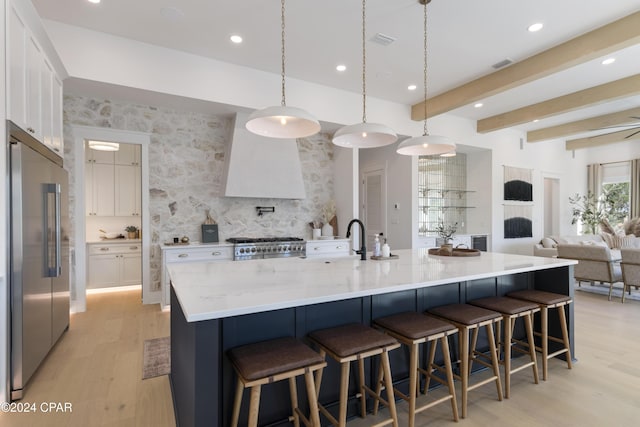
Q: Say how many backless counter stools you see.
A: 6